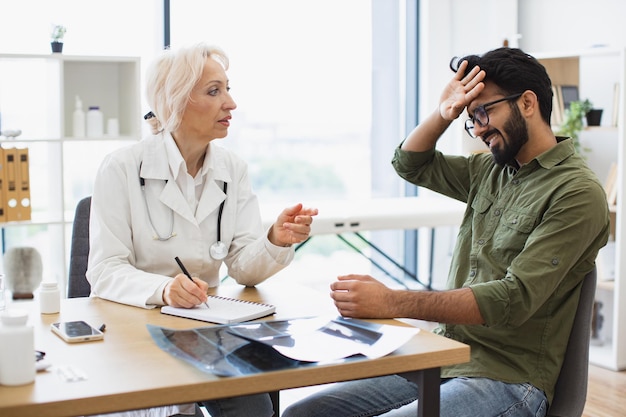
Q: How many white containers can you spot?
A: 5